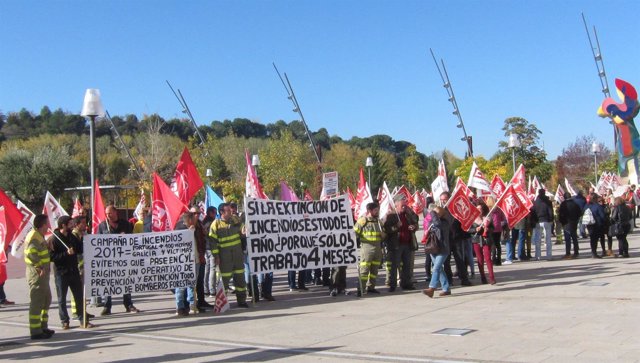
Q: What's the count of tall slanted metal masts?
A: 5